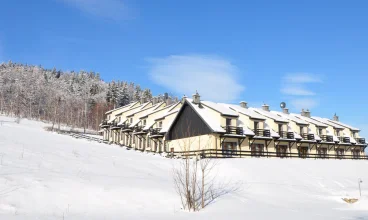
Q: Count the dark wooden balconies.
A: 12